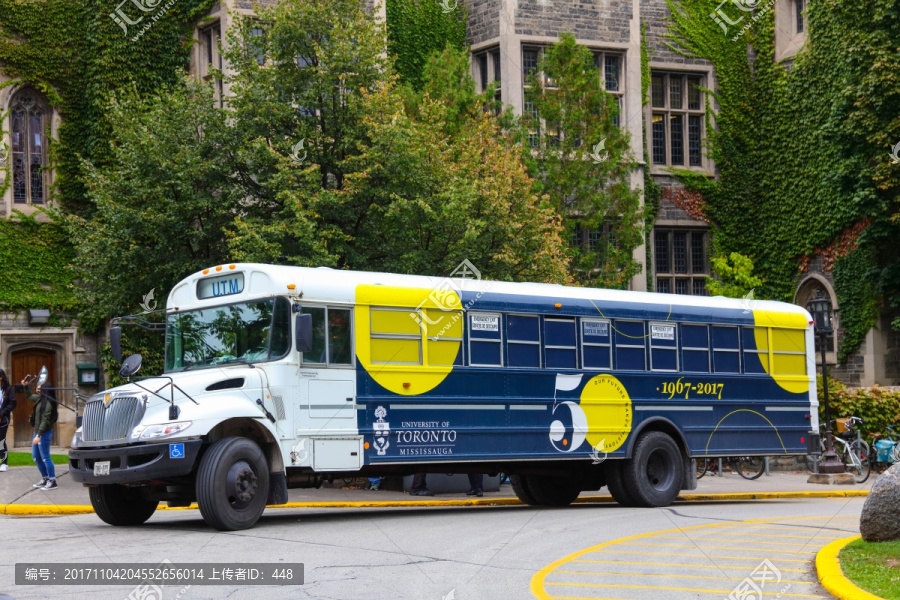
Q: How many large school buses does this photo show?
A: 1